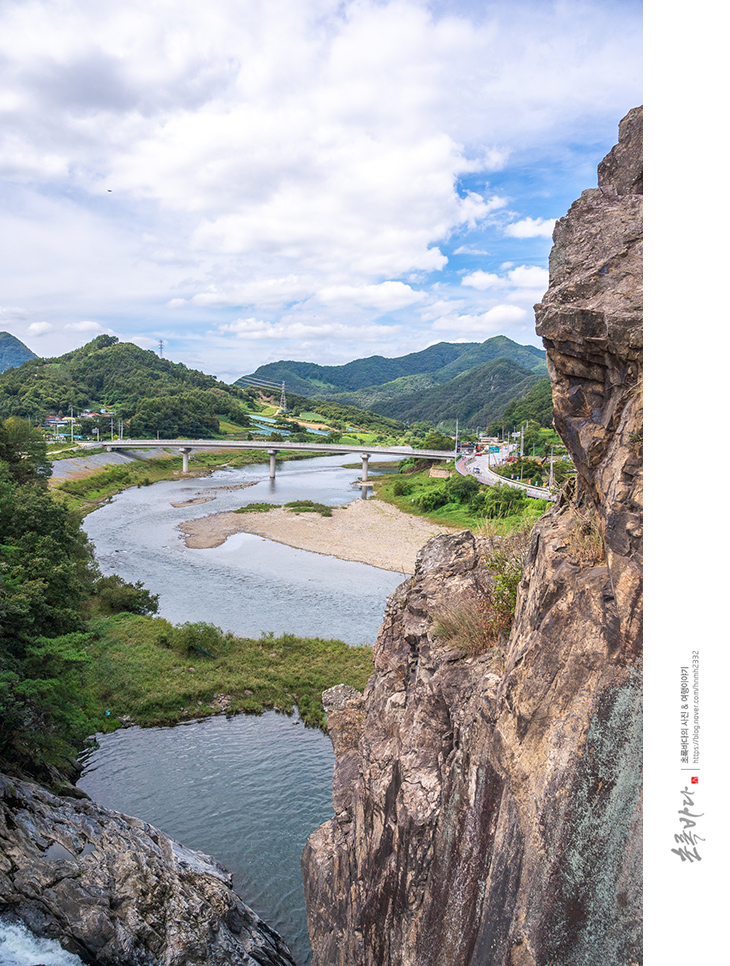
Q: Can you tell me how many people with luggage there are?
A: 0